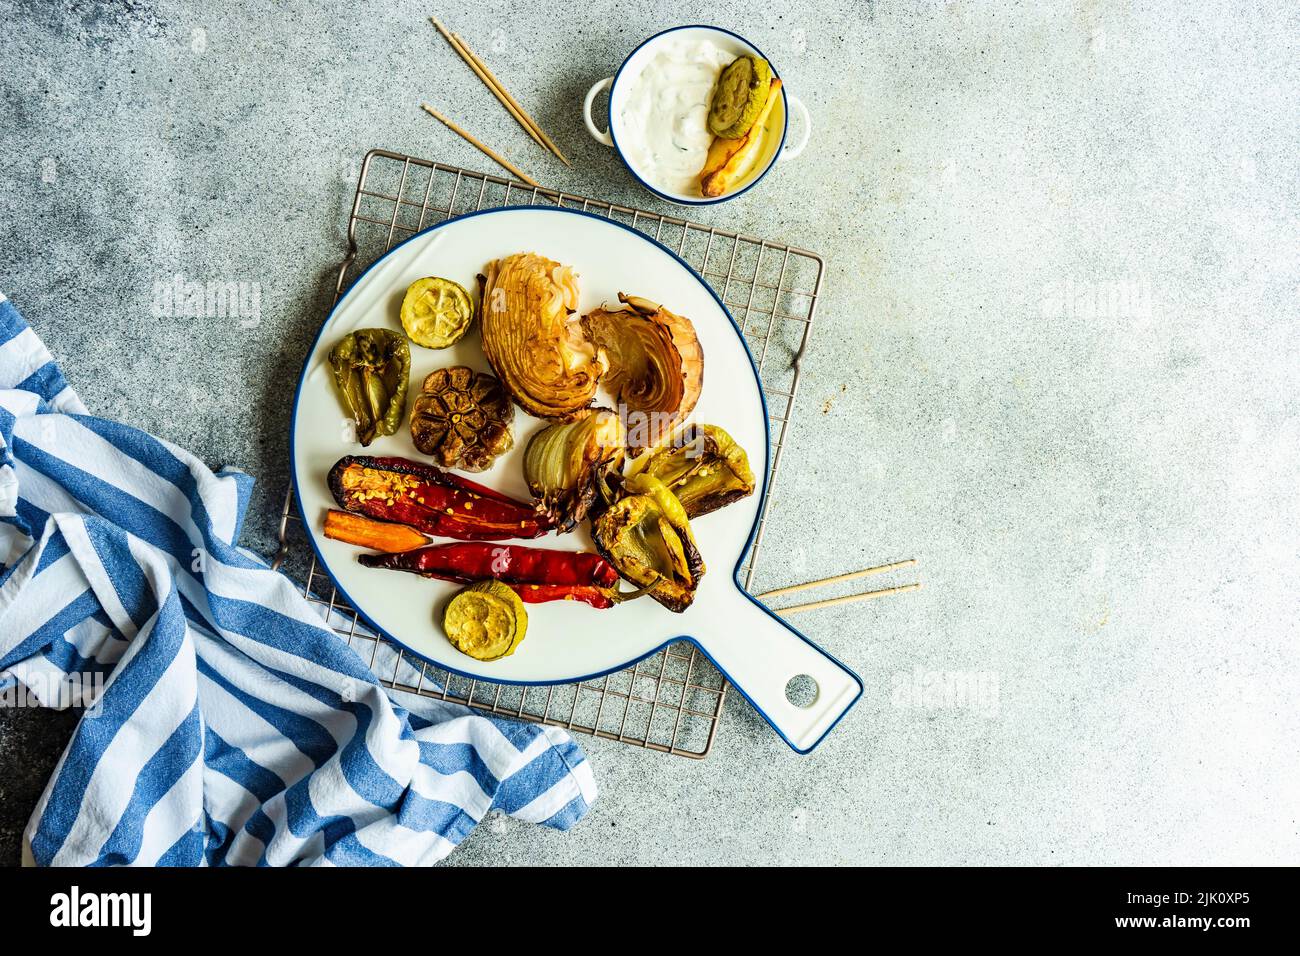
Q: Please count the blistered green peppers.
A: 3